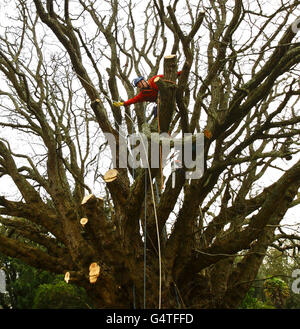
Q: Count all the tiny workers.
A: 1